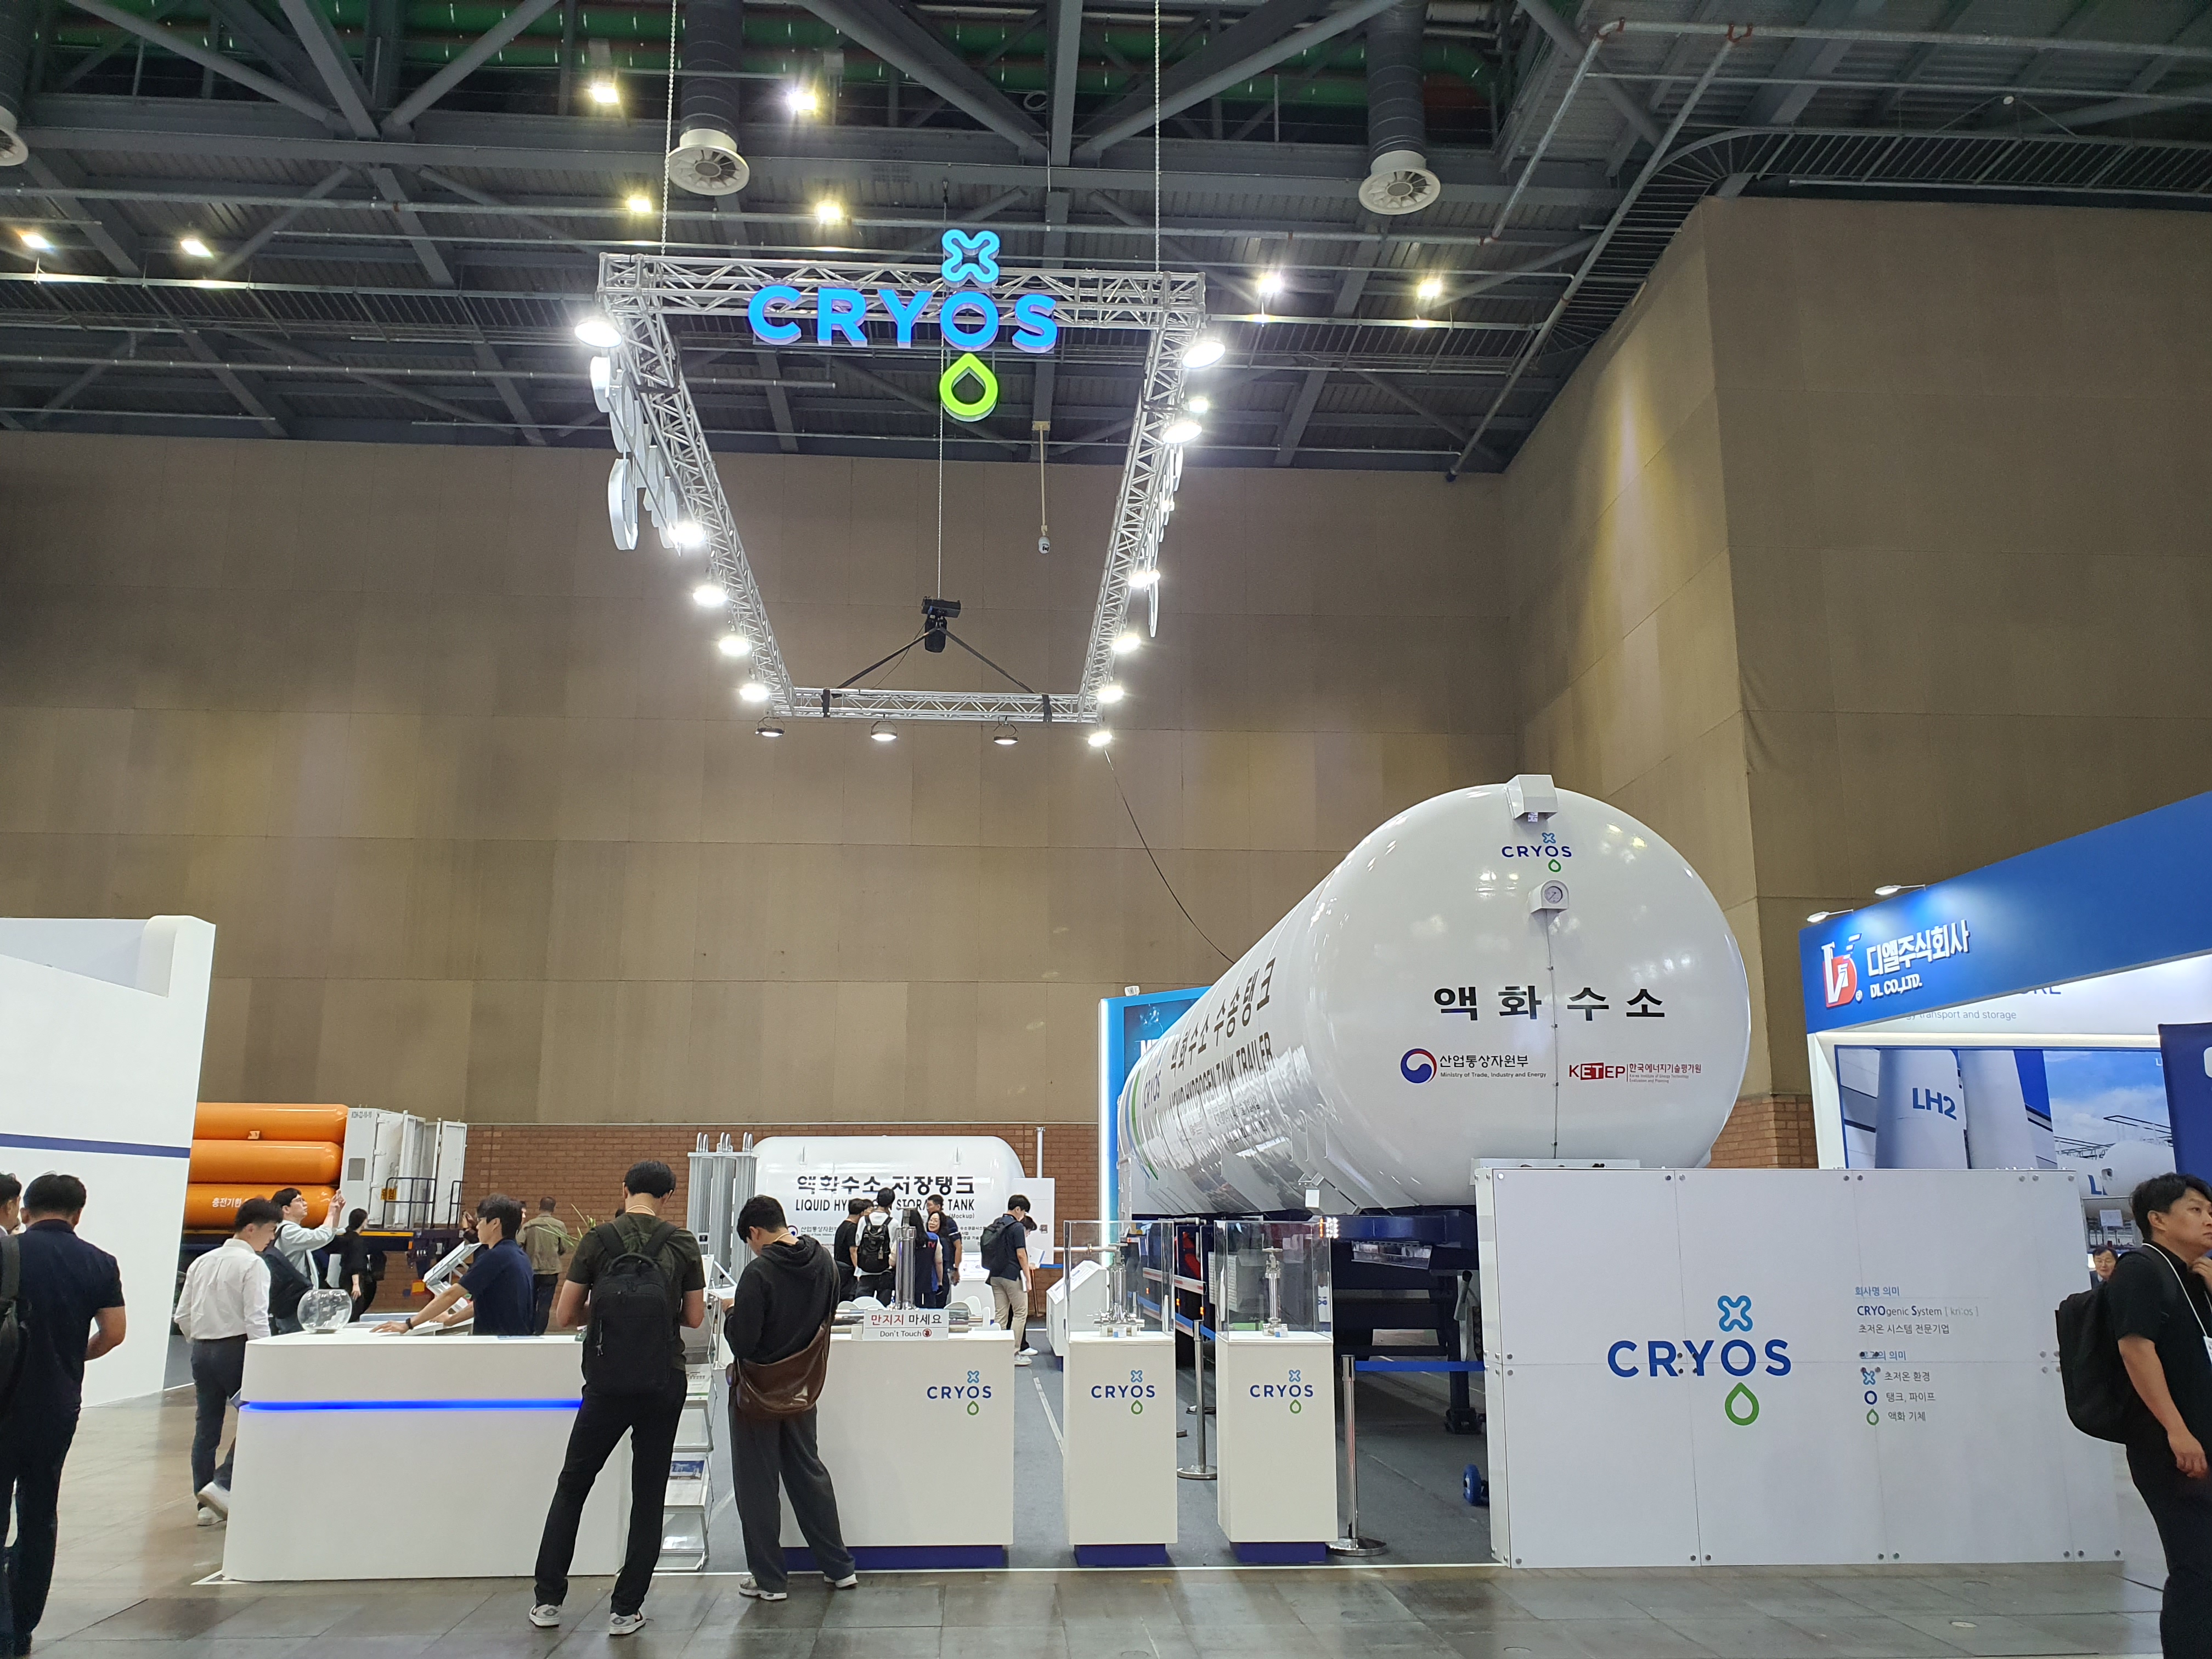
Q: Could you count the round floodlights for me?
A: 14